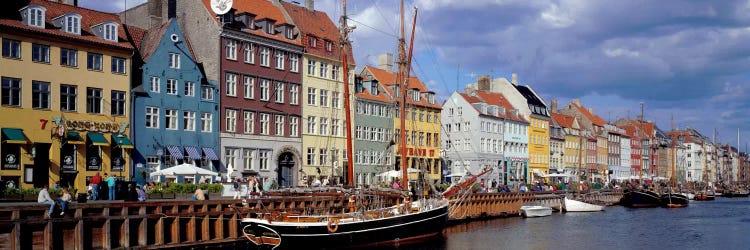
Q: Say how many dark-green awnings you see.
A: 4